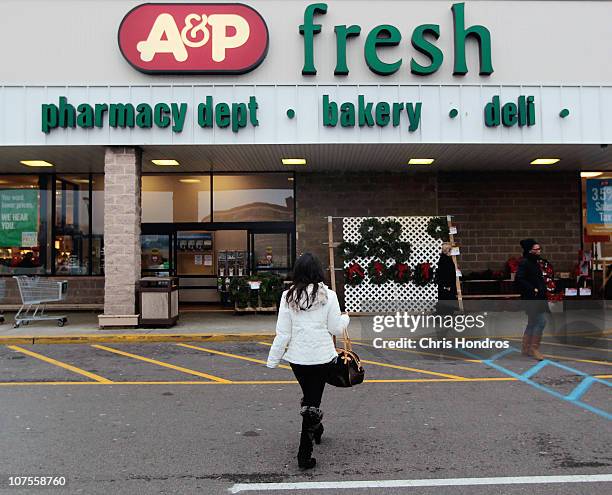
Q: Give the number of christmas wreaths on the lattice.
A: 11